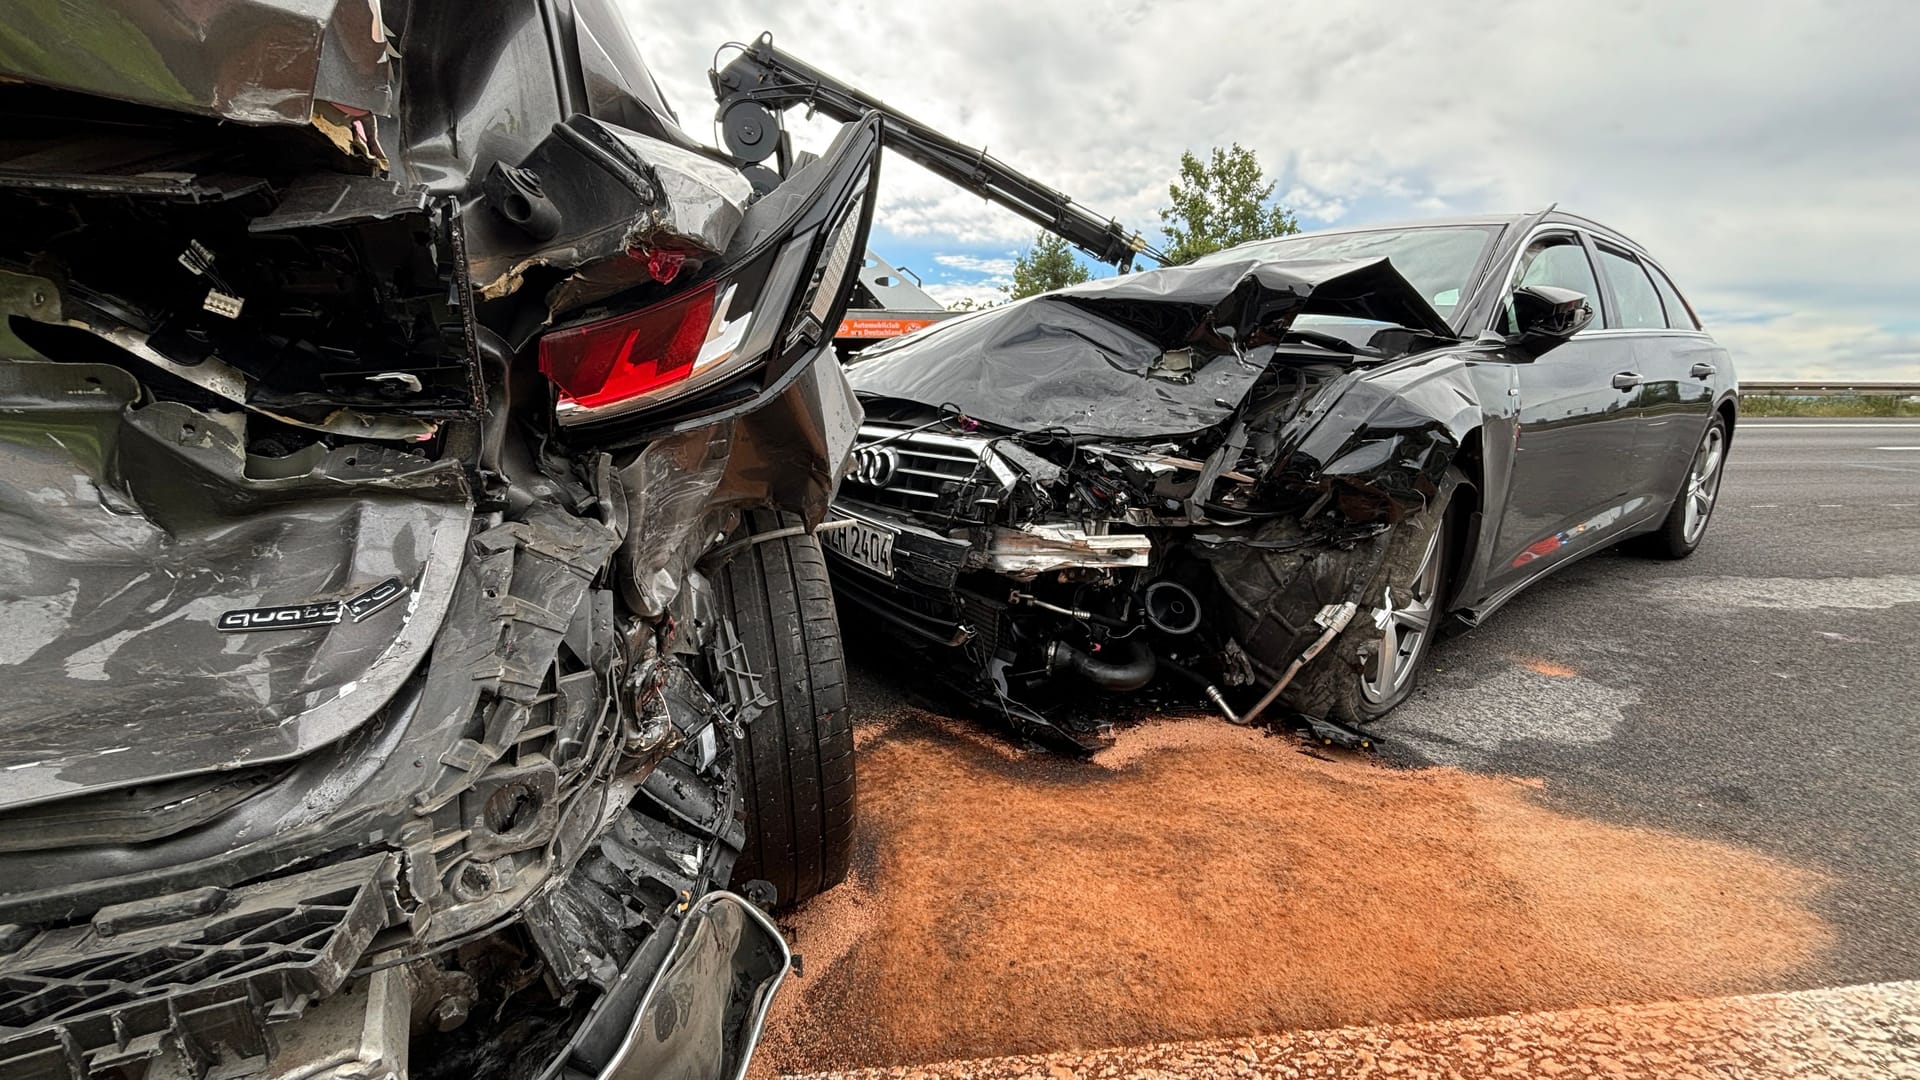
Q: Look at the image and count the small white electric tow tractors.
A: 0